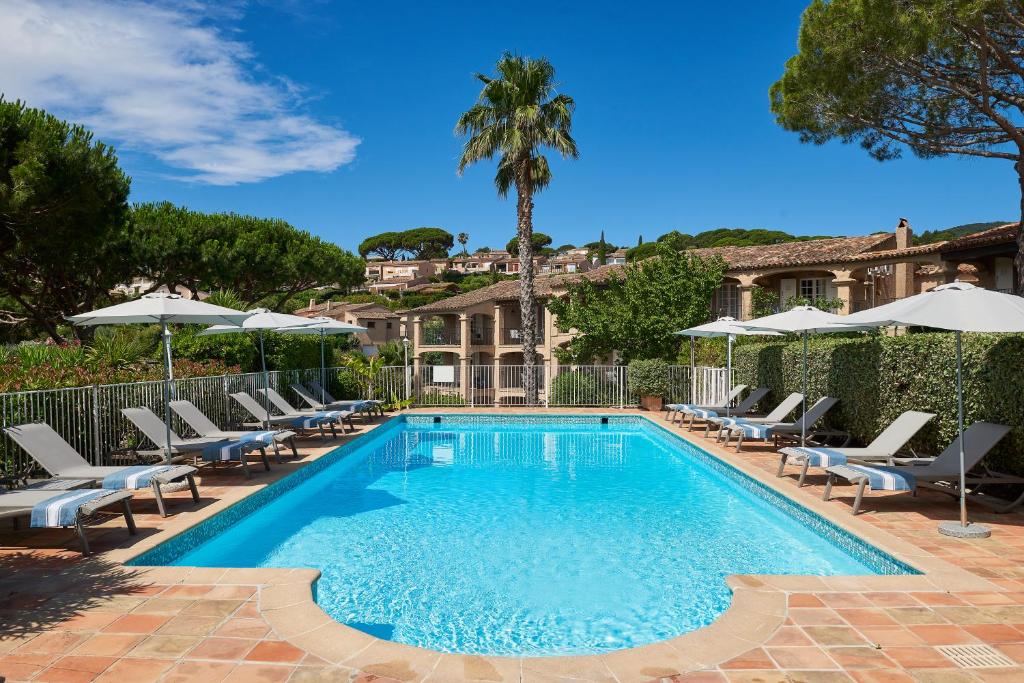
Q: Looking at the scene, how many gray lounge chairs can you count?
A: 14